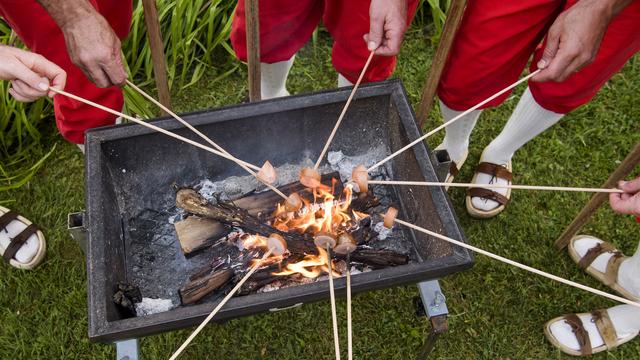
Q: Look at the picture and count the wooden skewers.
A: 9